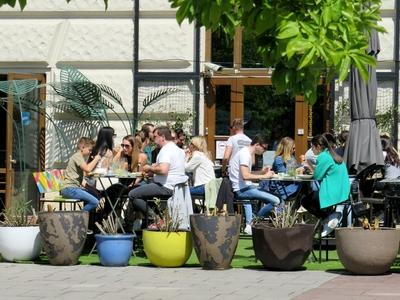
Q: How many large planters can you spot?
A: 7